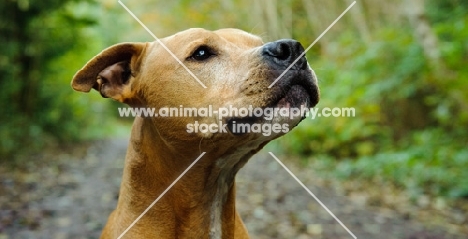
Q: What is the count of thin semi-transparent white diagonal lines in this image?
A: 4